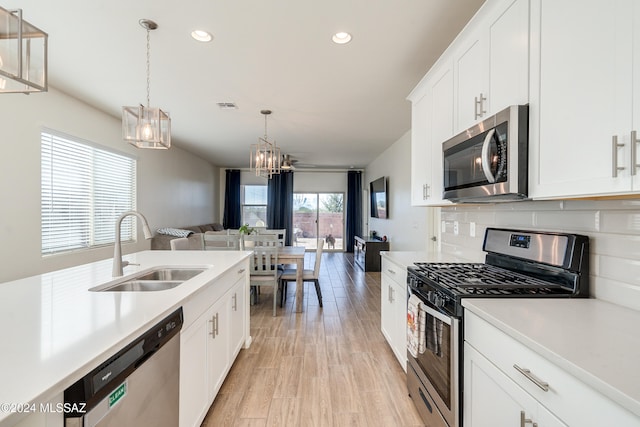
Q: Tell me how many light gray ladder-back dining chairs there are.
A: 4